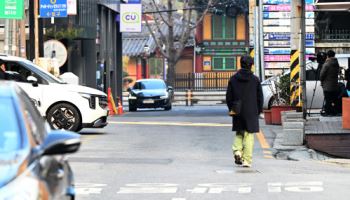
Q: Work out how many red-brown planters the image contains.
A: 2